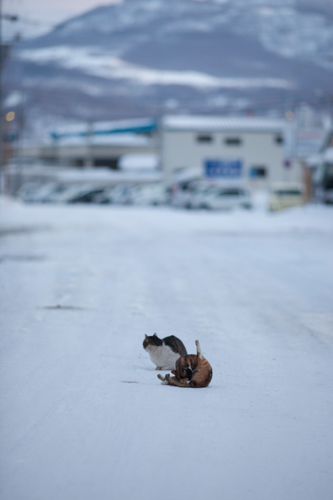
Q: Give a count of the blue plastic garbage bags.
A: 0